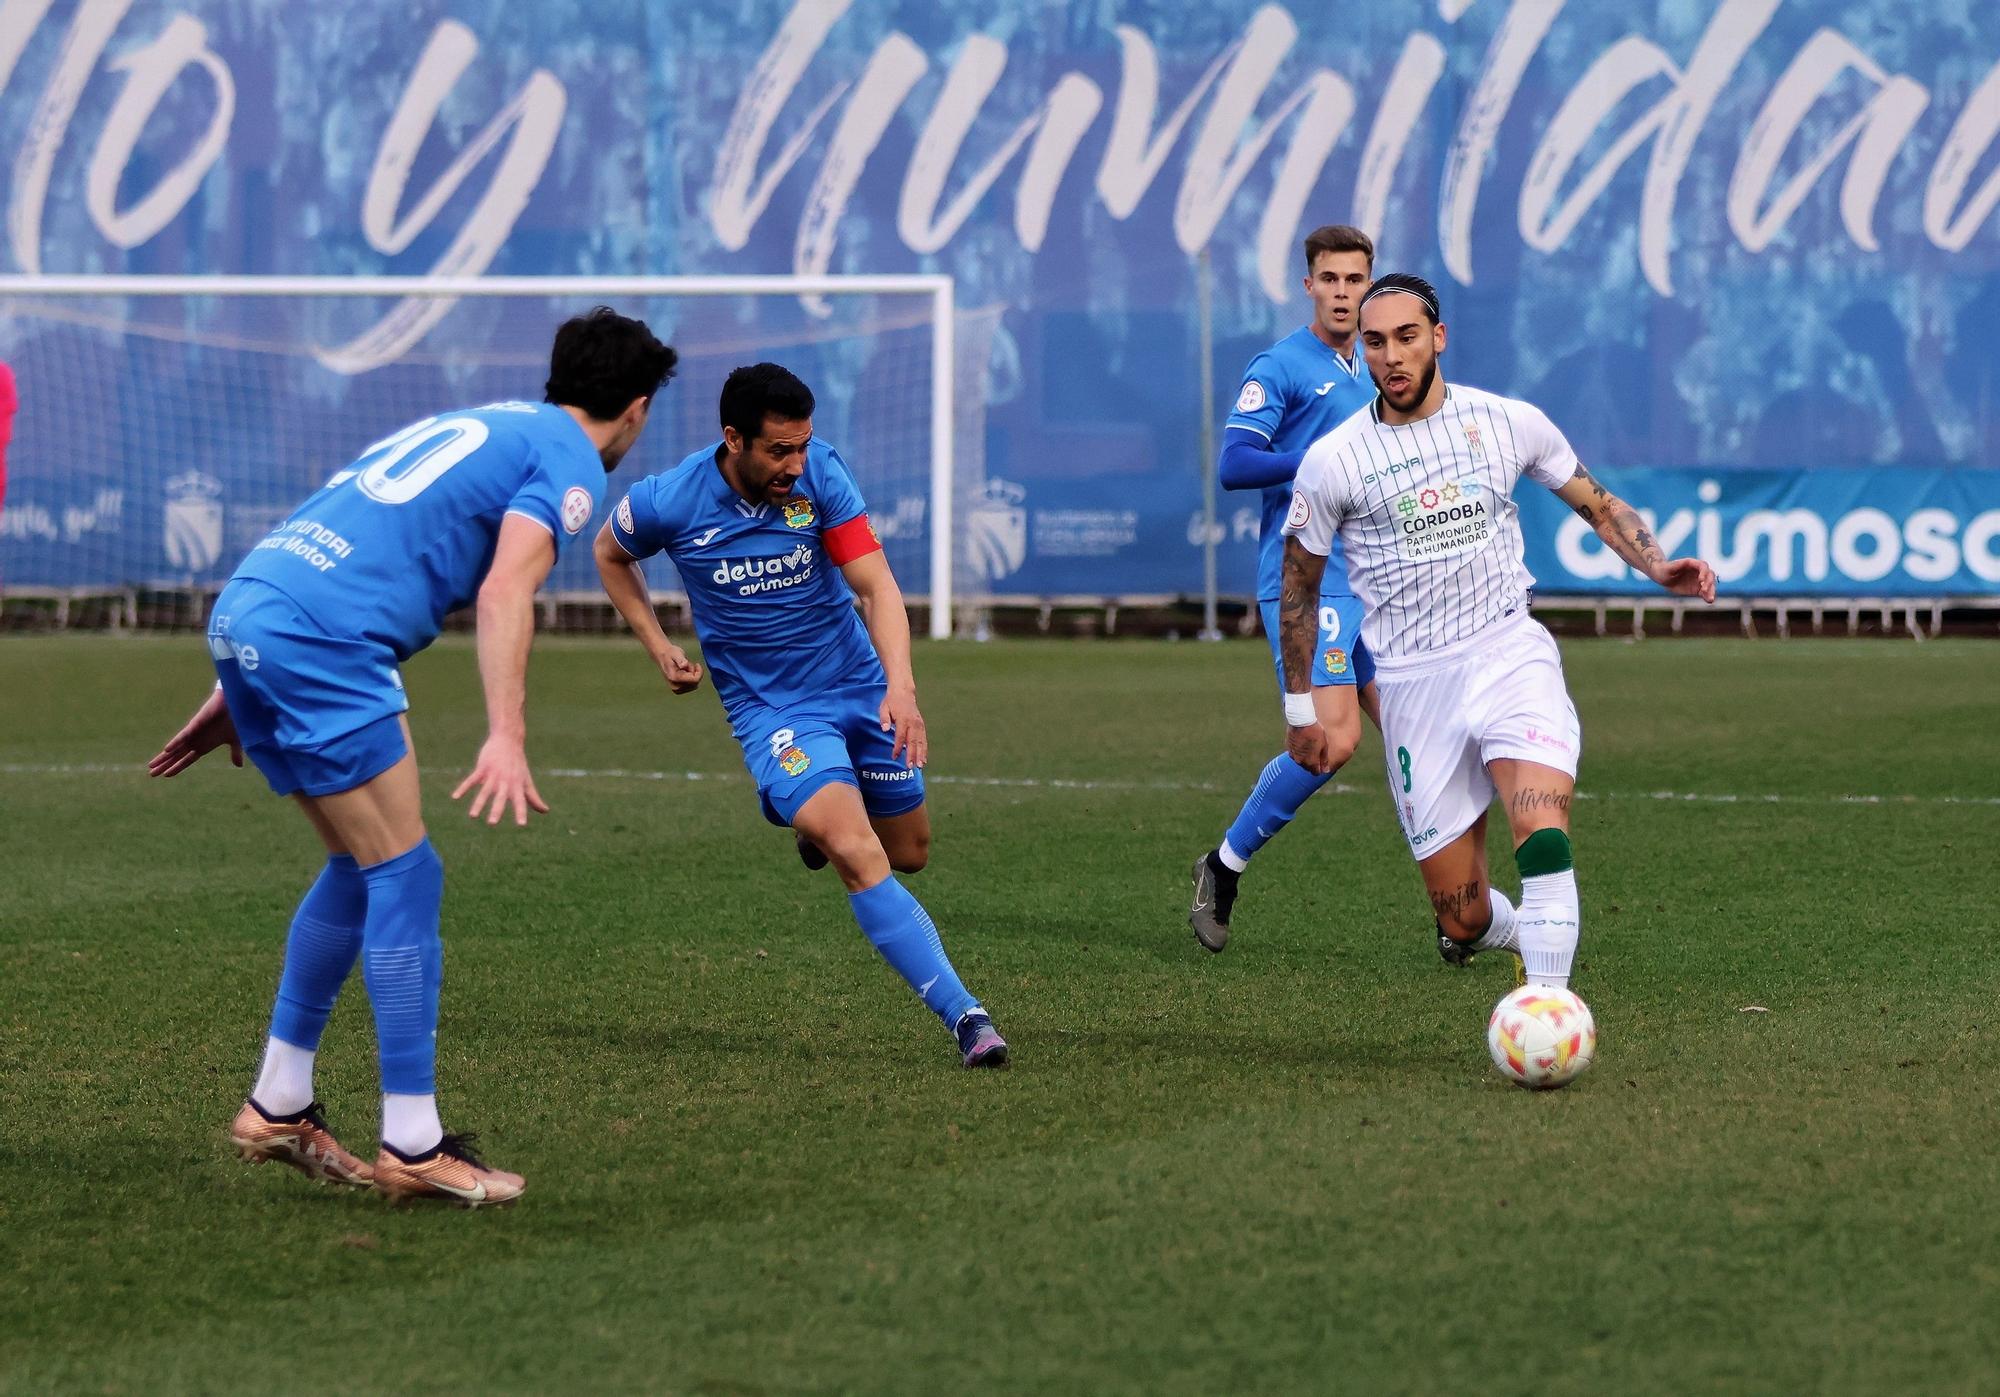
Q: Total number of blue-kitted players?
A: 3